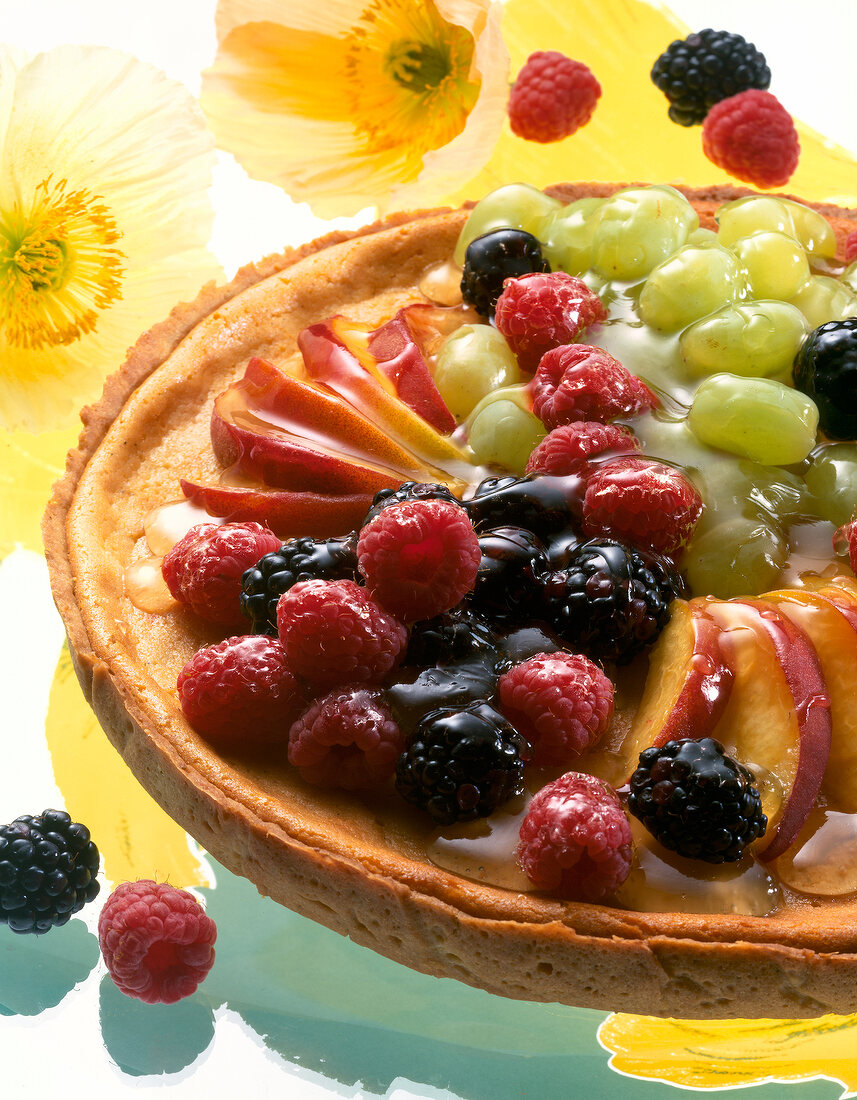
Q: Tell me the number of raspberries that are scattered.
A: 3